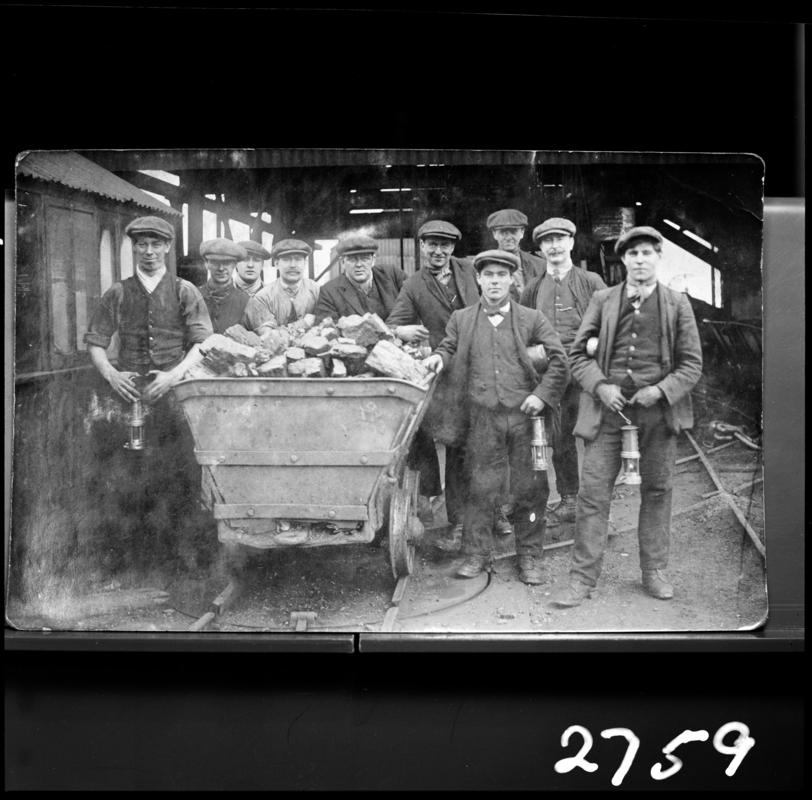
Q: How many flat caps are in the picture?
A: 10